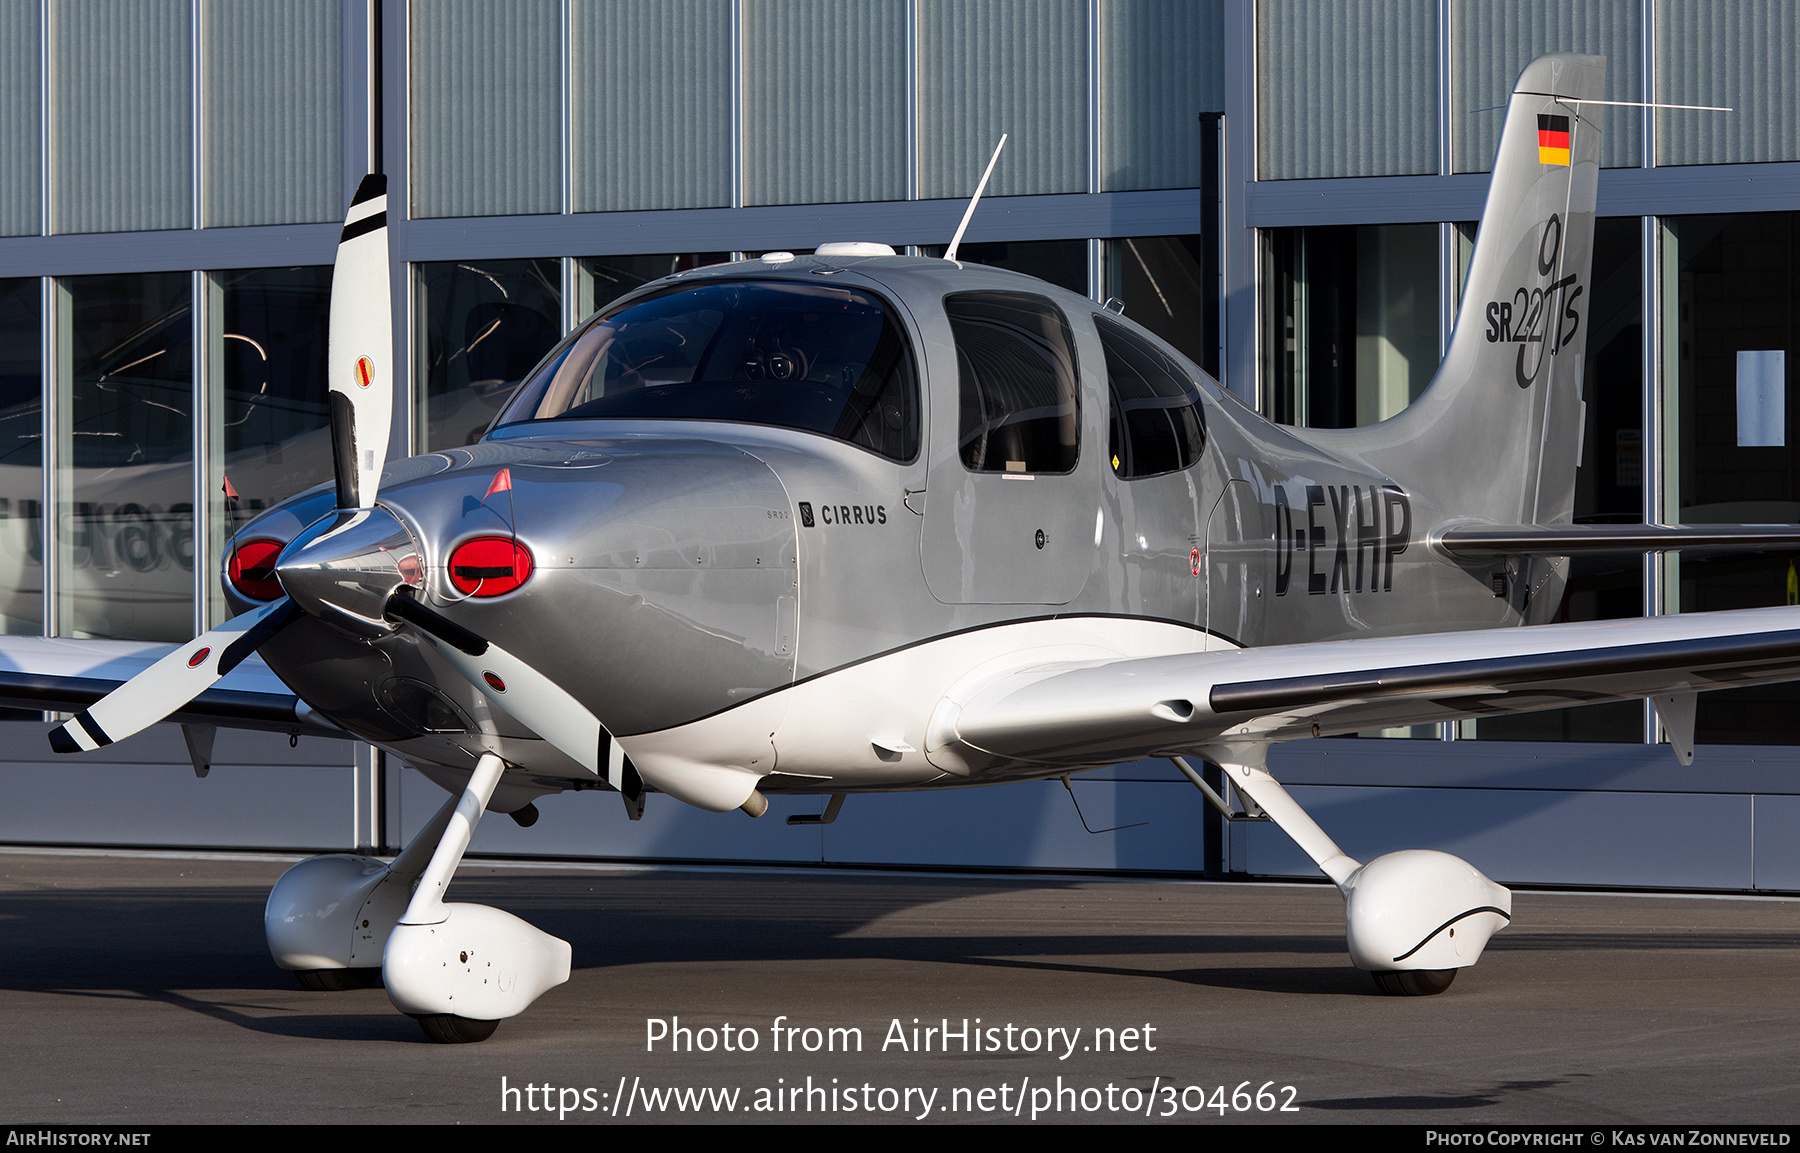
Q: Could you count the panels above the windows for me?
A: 11